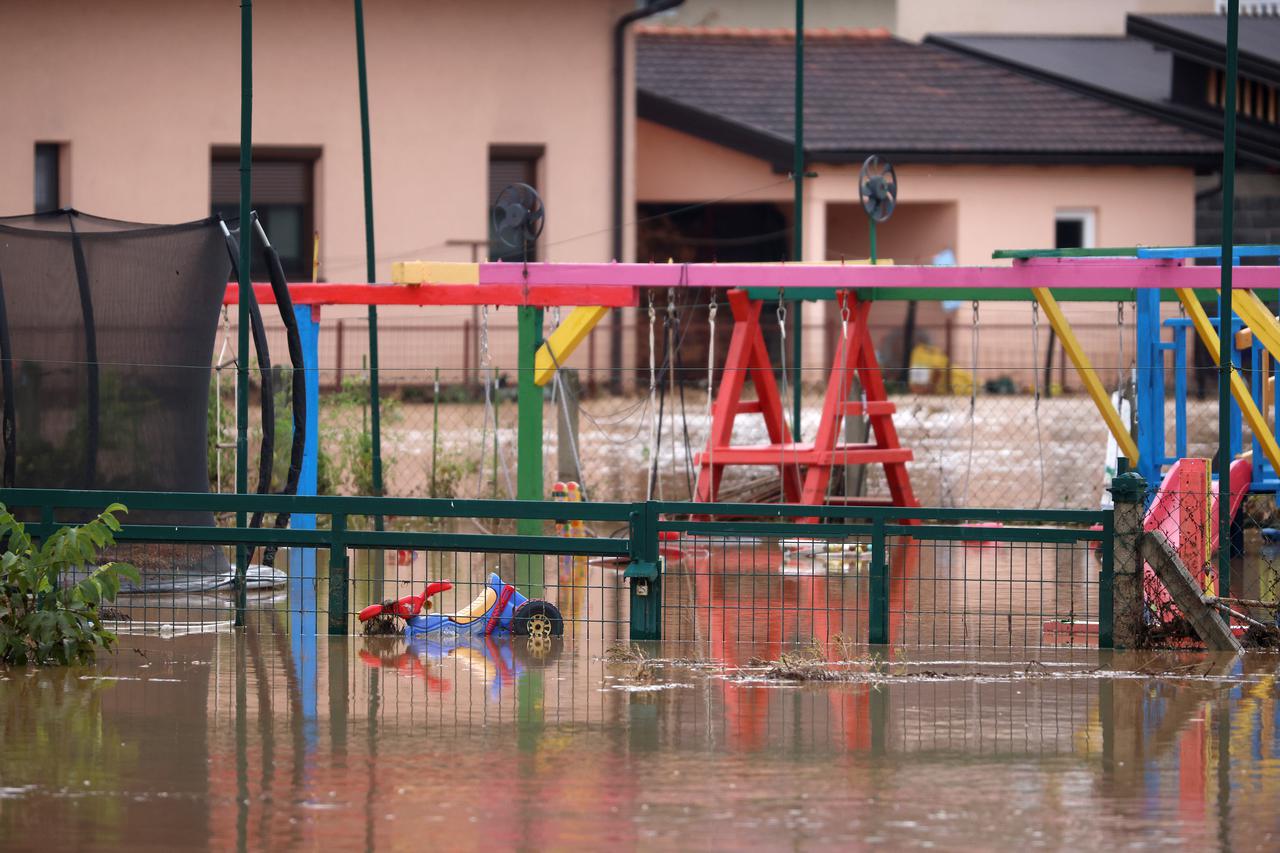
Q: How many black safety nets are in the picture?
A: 1